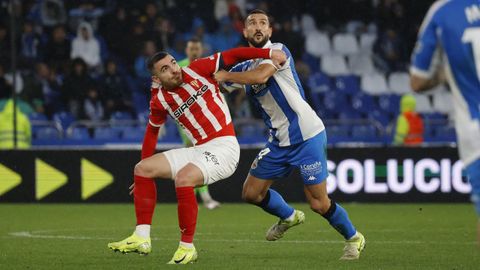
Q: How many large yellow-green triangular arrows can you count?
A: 3